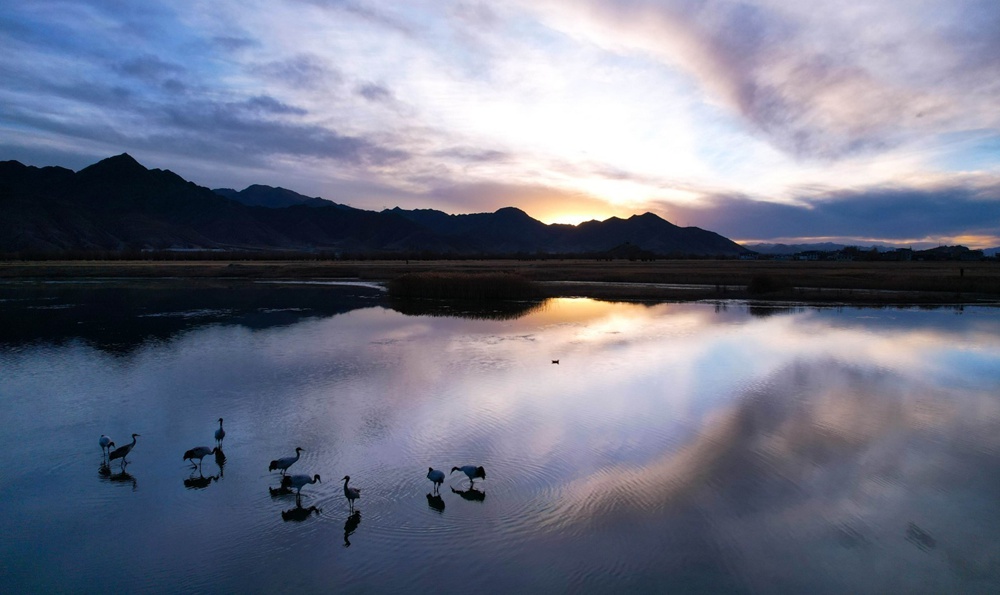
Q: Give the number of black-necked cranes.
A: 9